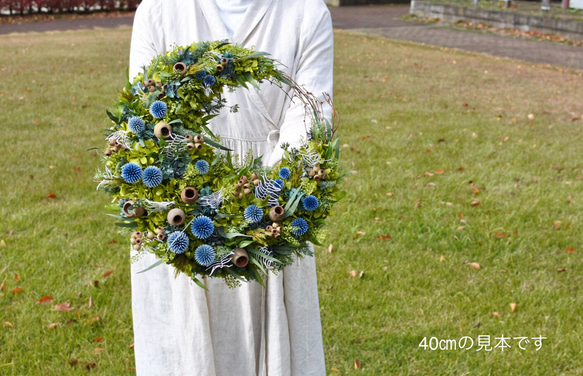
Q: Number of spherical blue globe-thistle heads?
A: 15